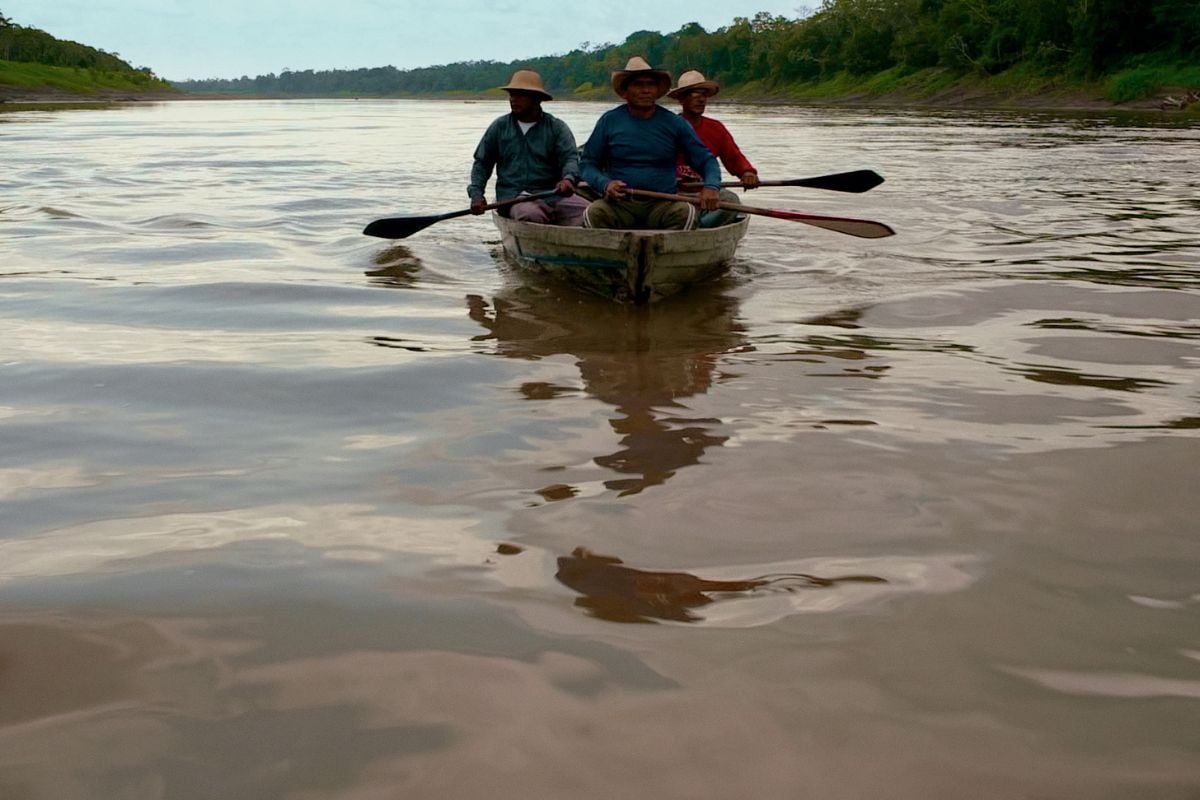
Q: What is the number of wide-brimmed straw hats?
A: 3